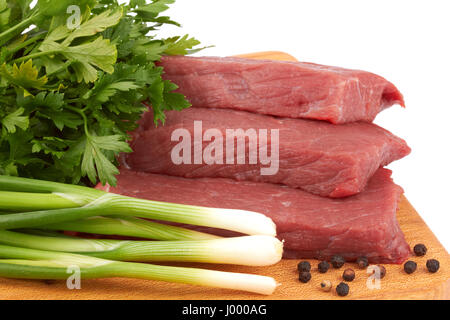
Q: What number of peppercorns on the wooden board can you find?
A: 12